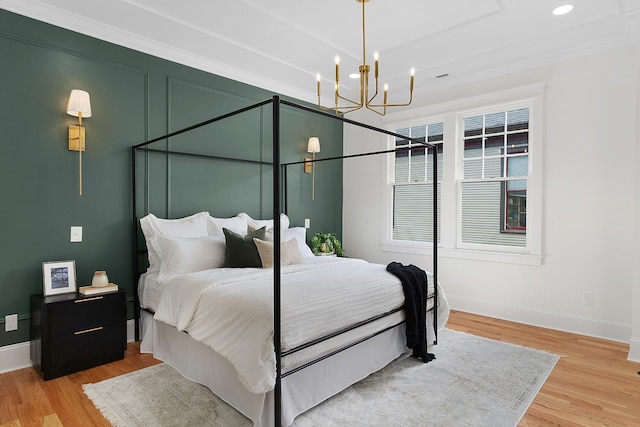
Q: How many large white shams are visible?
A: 3